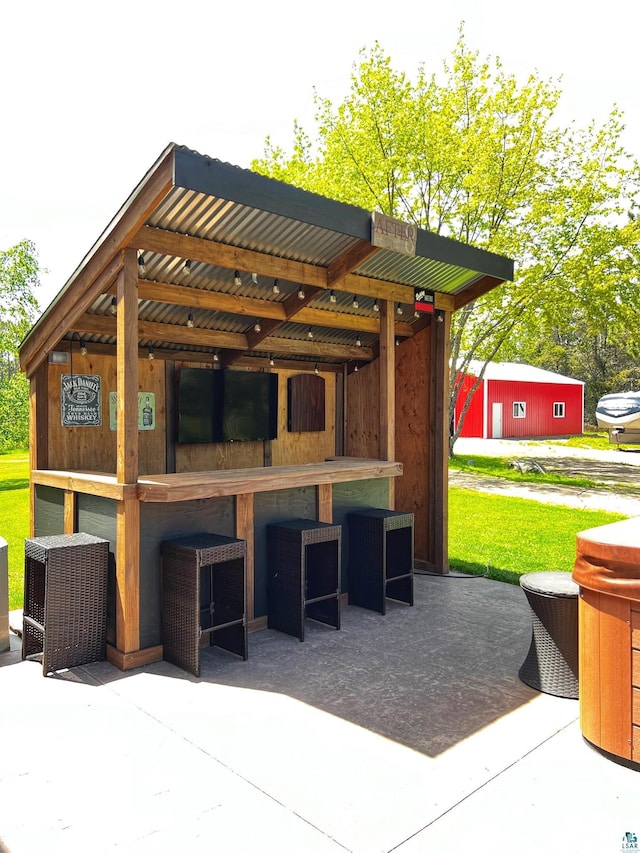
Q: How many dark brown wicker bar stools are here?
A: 4